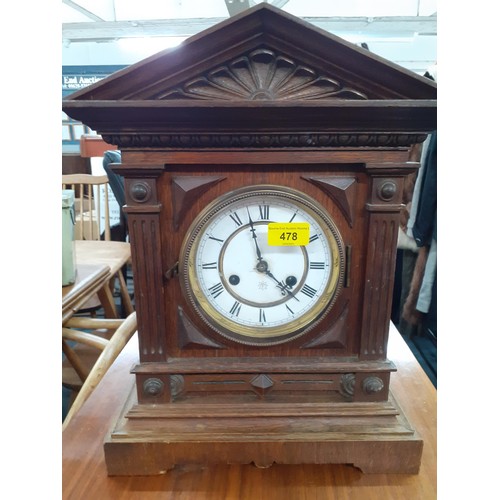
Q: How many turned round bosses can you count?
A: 4